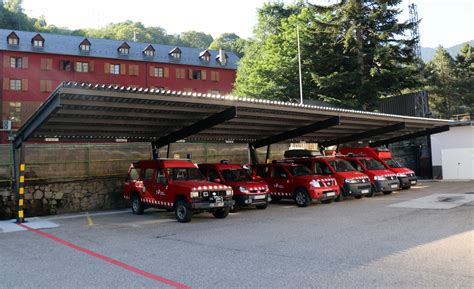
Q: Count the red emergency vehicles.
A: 6